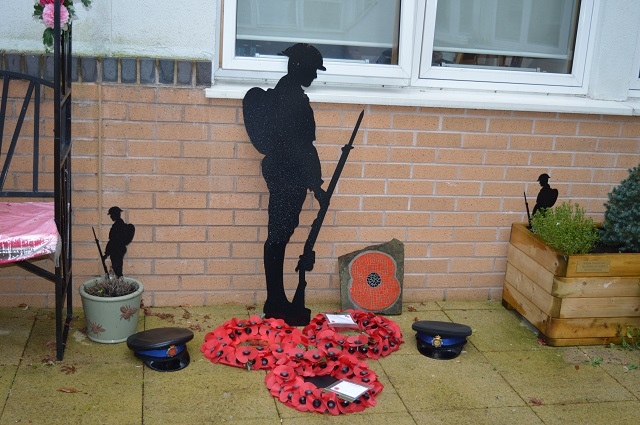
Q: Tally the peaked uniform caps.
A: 2